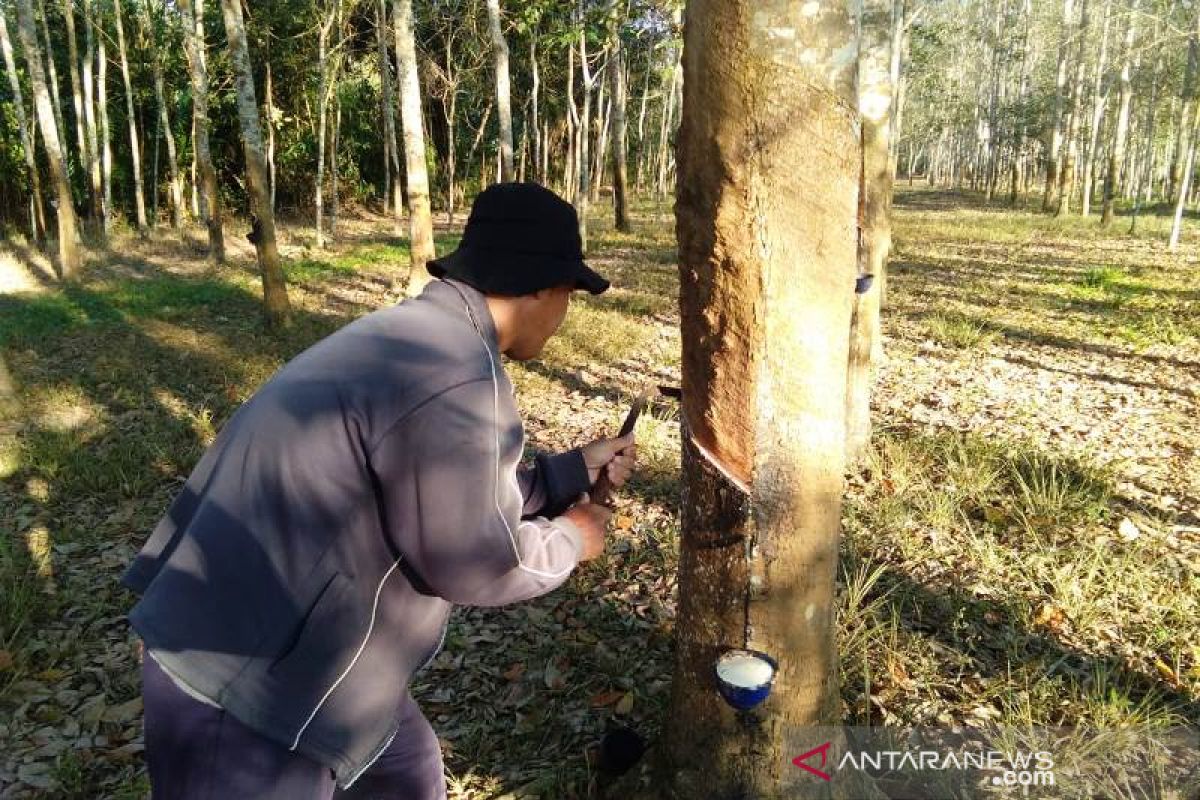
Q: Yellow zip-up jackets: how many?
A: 0